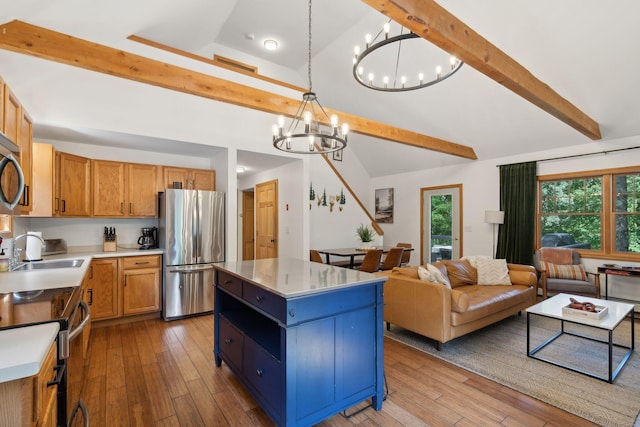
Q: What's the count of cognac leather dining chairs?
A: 4